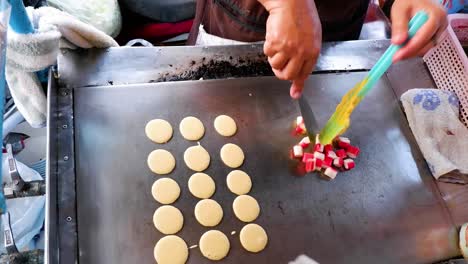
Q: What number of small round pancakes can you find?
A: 15